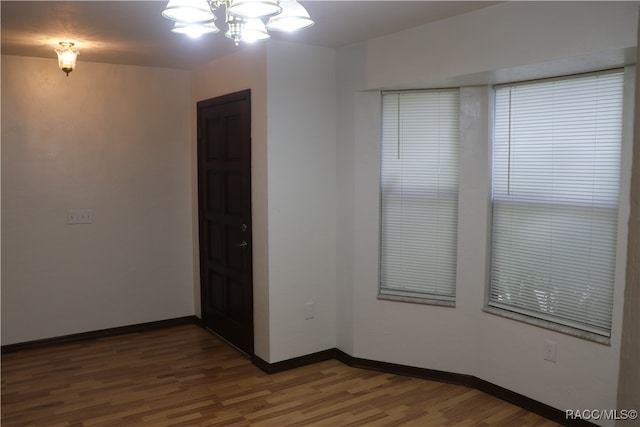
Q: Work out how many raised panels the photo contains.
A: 8